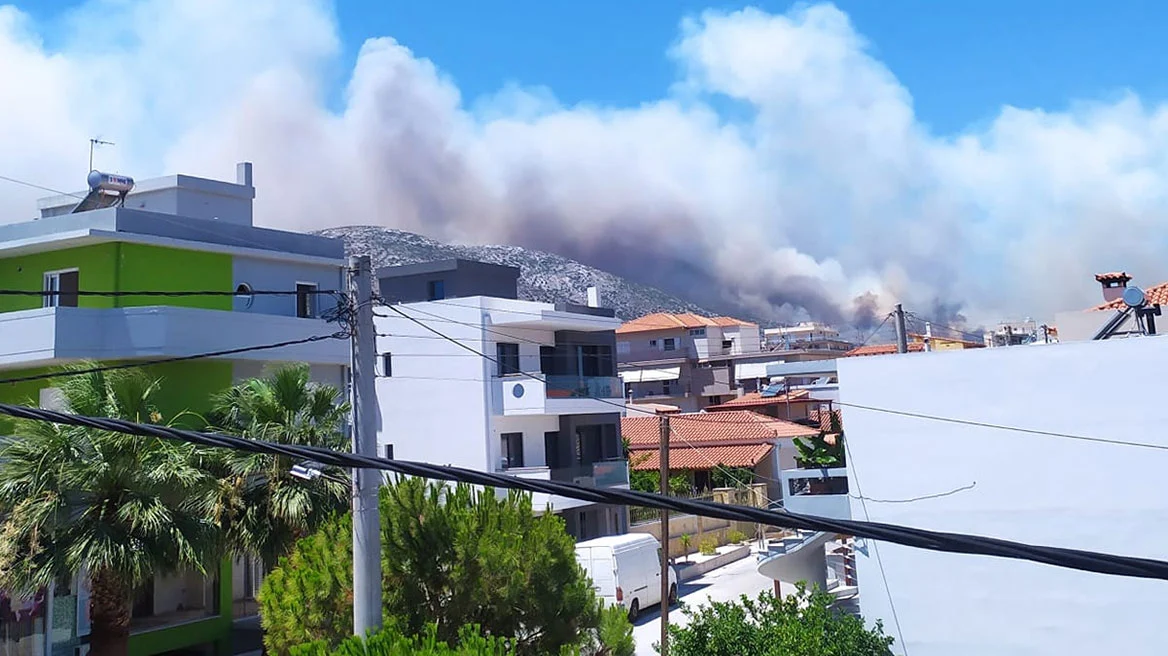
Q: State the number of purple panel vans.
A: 0